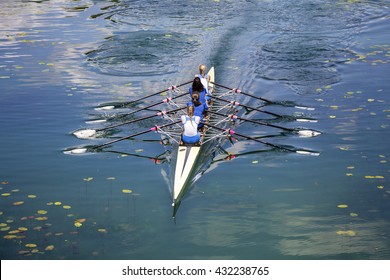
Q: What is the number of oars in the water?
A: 8